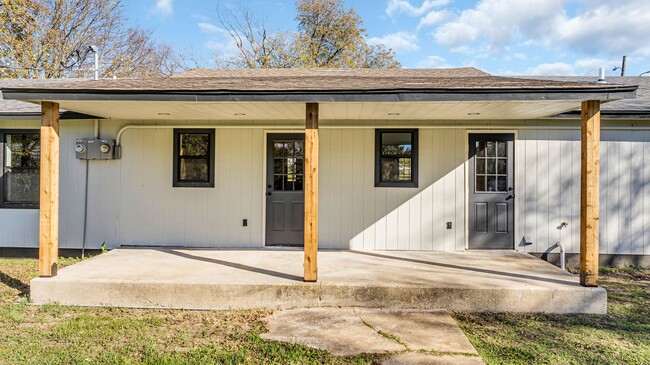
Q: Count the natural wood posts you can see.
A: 3